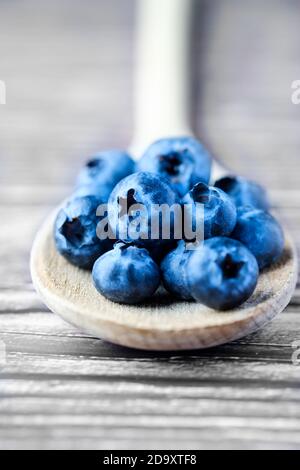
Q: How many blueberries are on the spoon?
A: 10